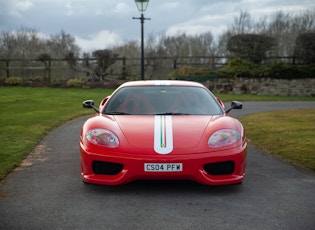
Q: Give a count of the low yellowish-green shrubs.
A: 2